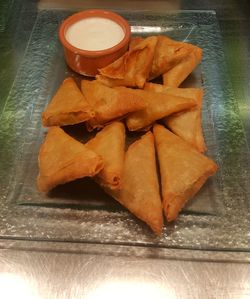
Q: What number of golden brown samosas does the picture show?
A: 11